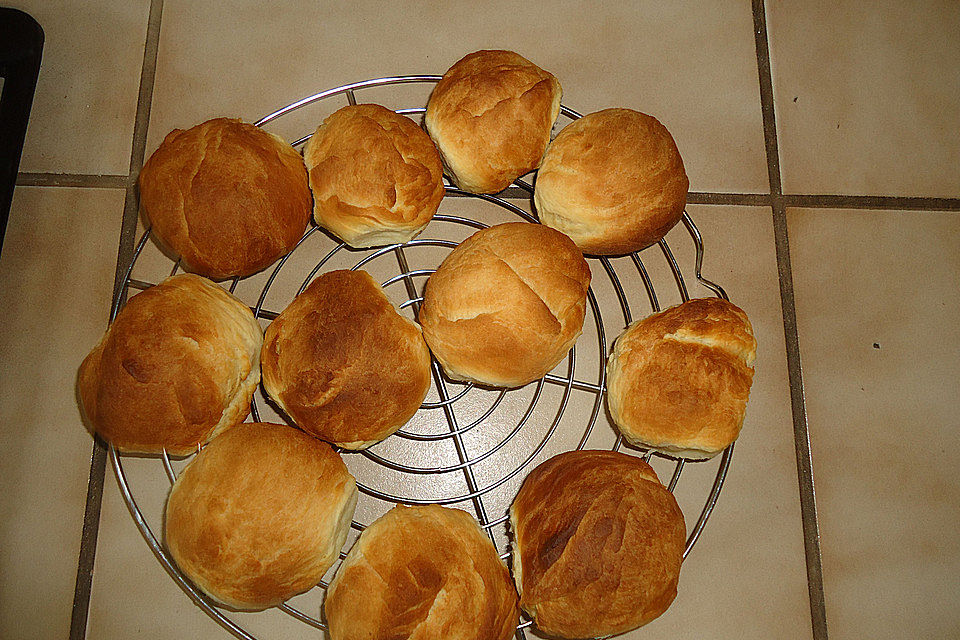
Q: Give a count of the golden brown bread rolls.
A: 11